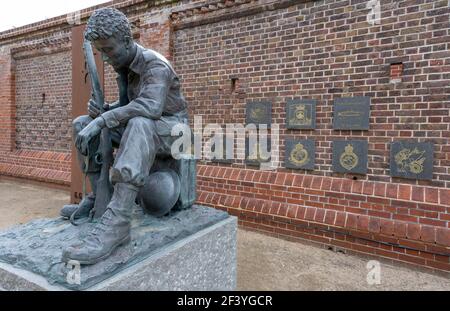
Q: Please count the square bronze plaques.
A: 8